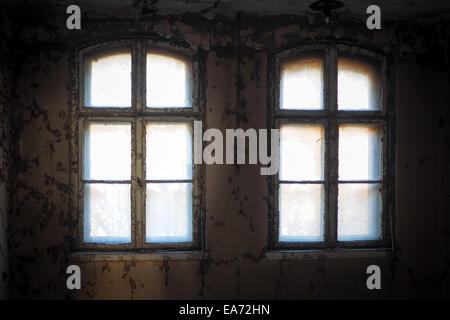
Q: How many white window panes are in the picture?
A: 12